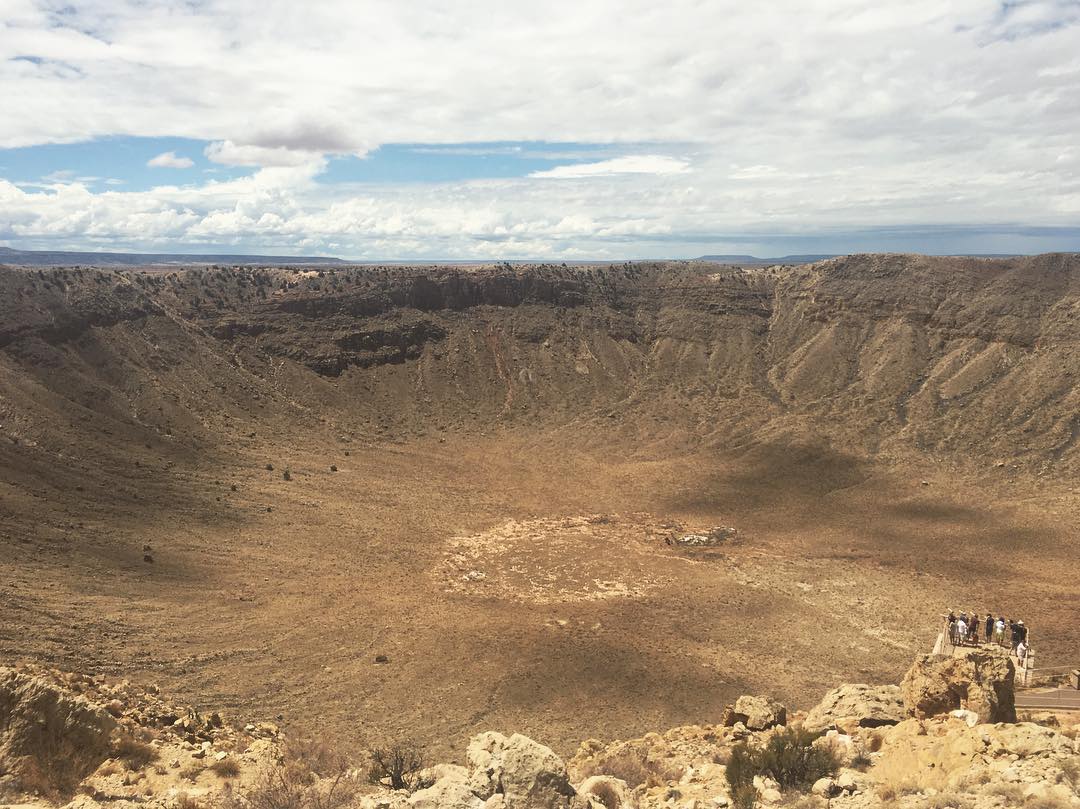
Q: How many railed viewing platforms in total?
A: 1